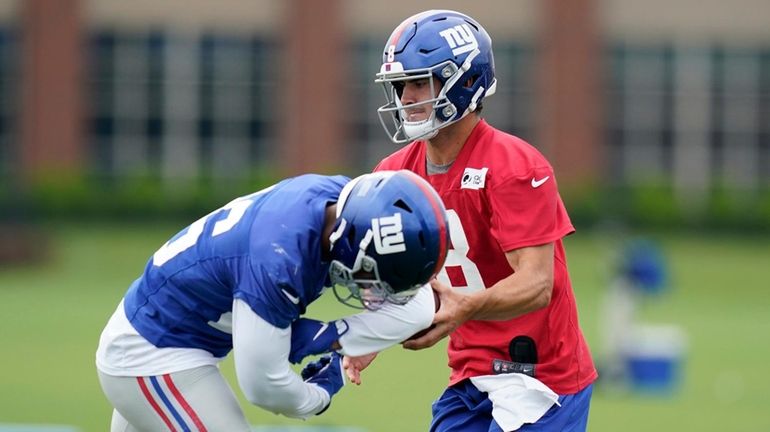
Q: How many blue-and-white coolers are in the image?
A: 1